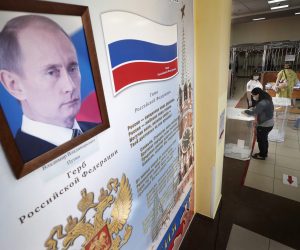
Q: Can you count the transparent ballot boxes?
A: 2